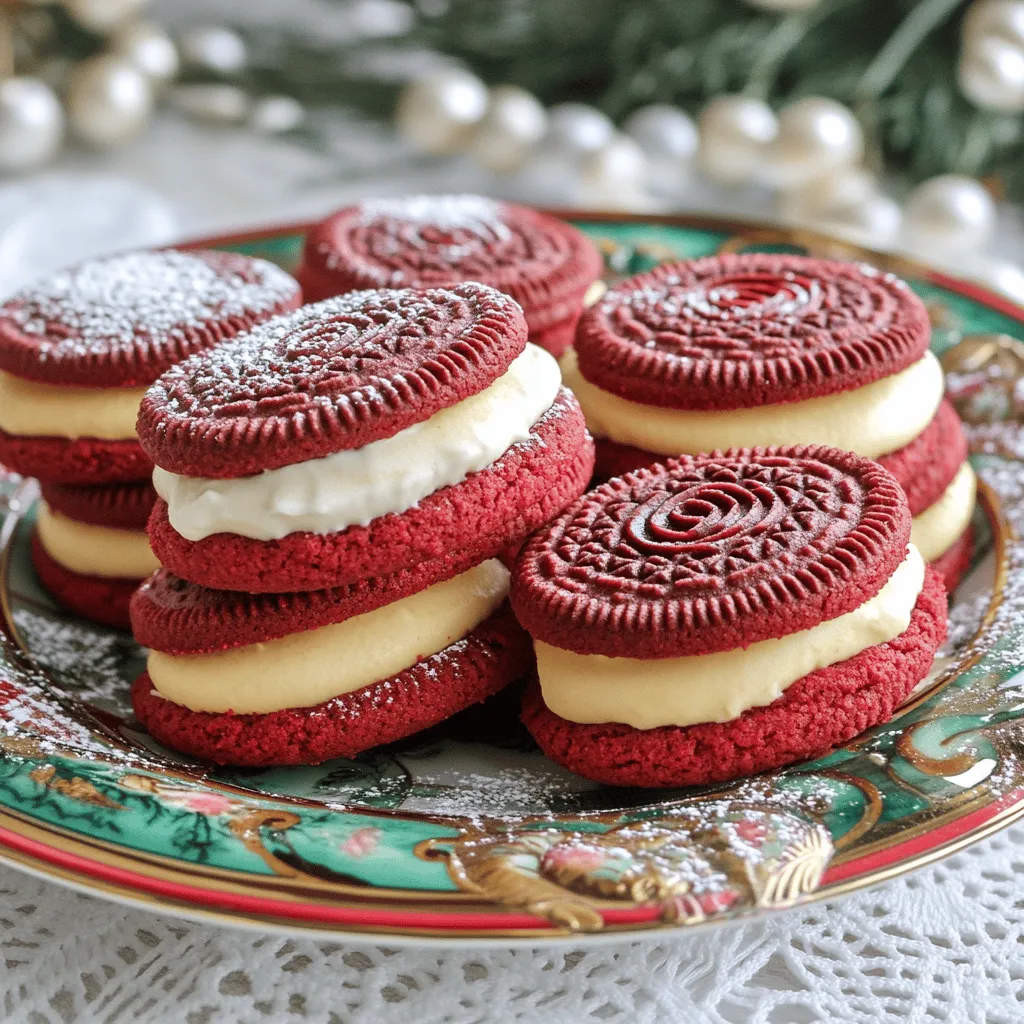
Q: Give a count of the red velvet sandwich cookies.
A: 8